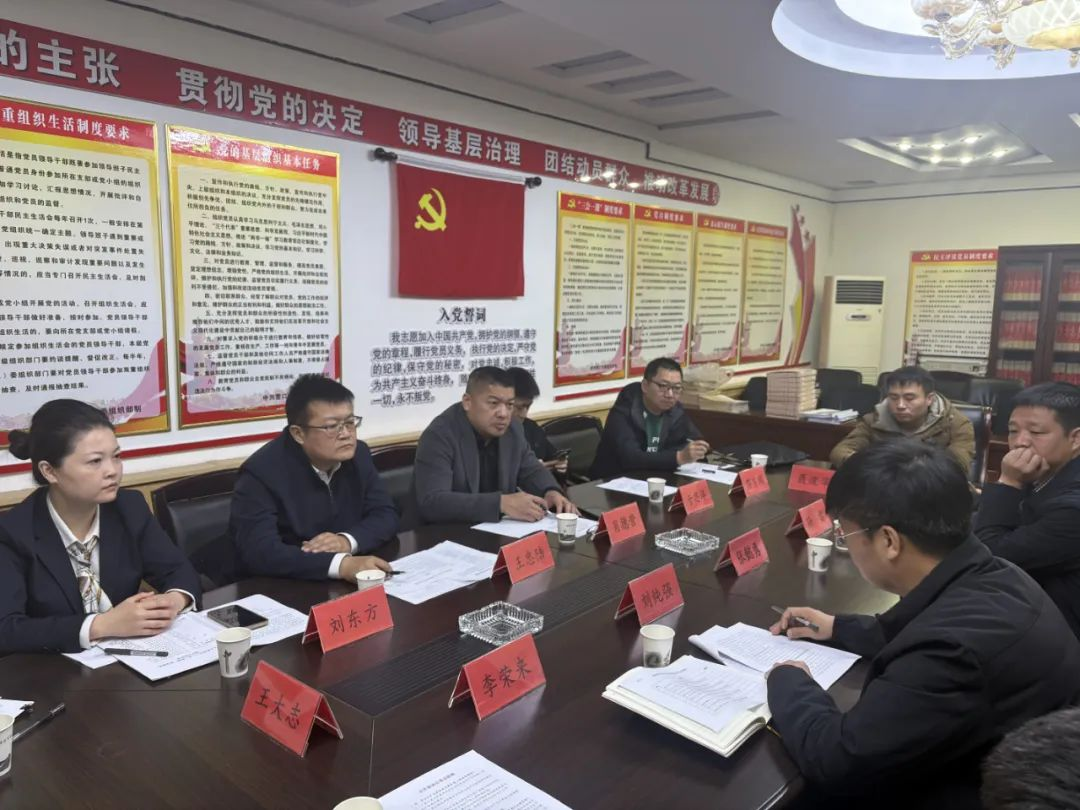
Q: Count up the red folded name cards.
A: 11